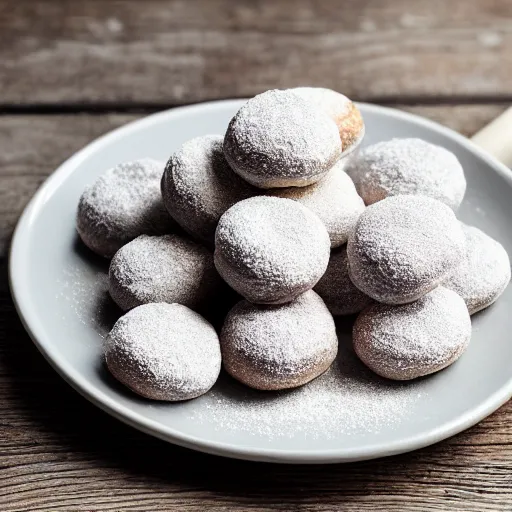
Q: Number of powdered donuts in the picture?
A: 14